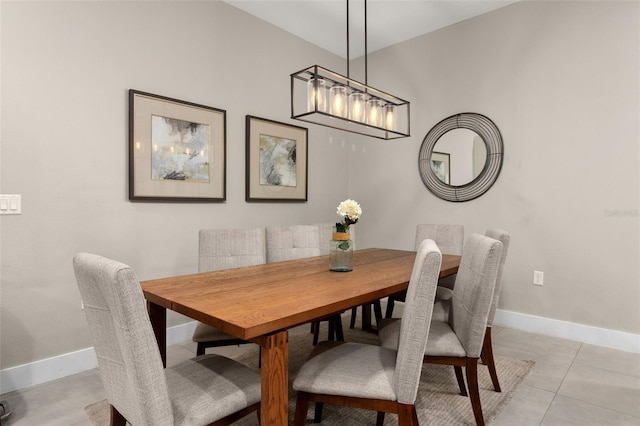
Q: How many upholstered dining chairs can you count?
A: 8